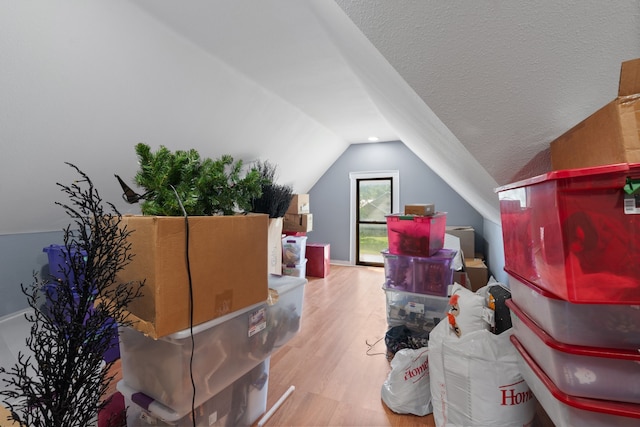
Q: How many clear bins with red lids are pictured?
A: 3